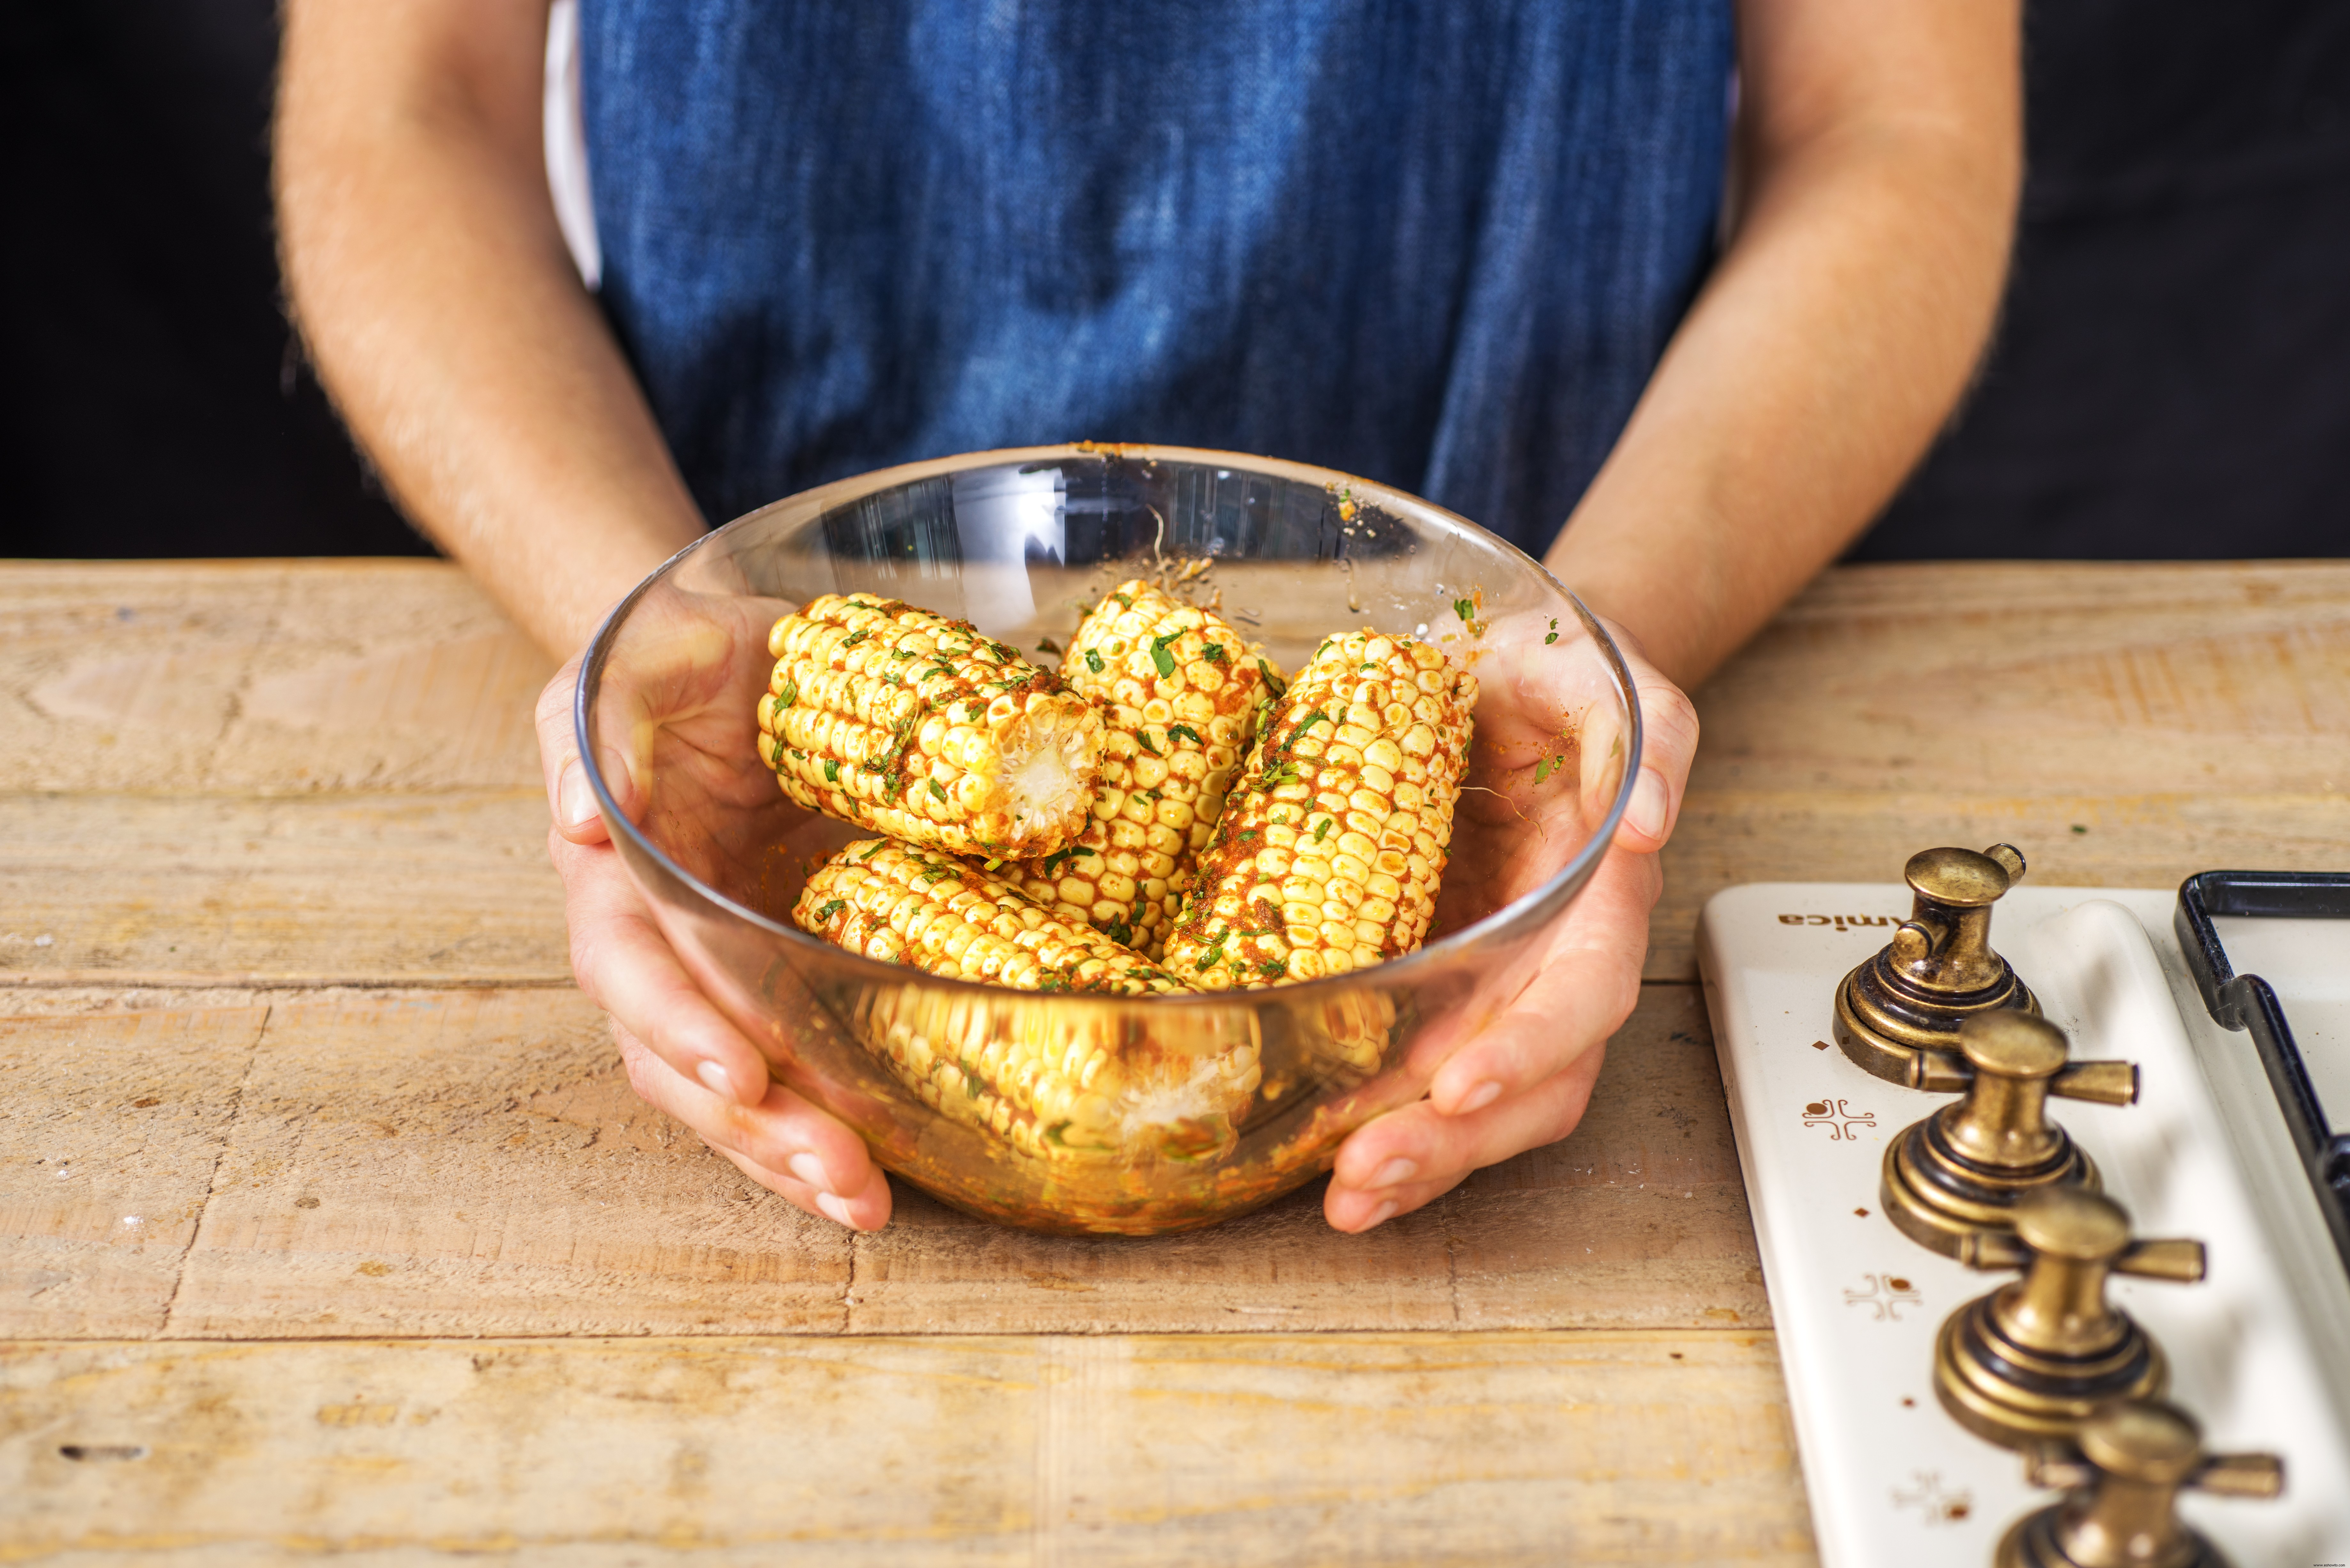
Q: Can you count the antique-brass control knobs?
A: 4